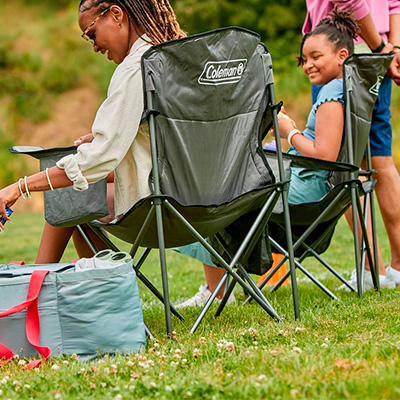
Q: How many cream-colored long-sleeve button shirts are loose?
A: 1